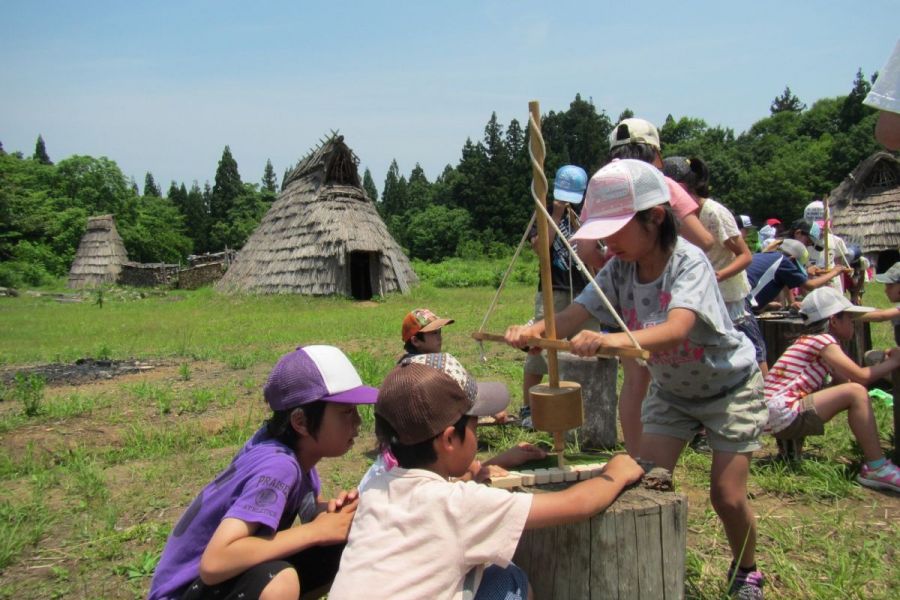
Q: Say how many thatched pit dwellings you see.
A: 3